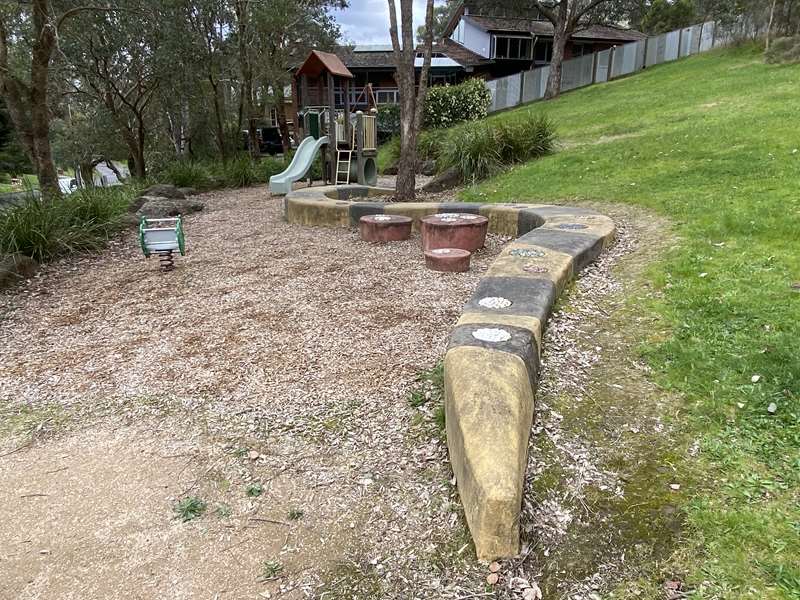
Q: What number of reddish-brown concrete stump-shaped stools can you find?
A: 3